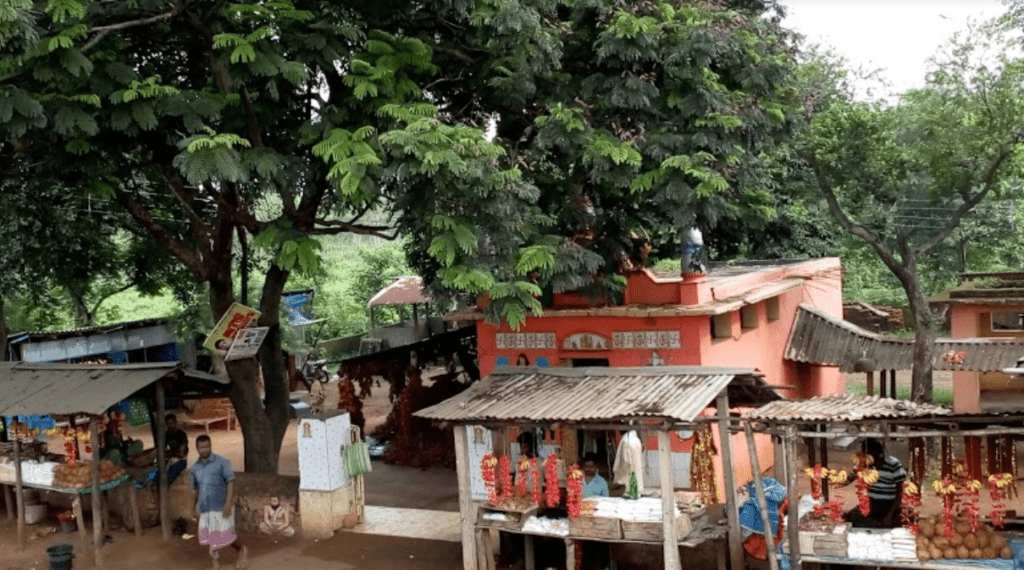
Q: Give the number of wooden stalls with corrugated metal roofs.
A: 3